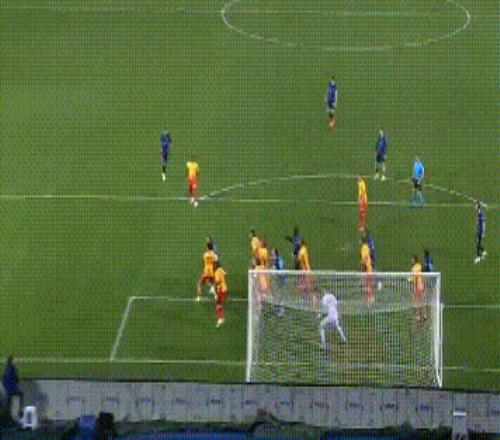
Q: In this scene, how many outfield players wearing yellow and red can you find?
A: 10